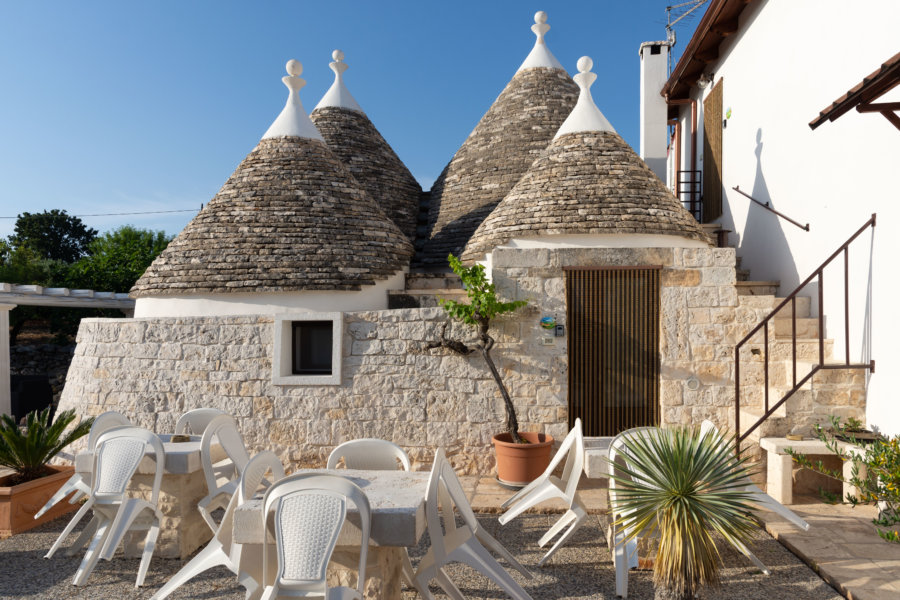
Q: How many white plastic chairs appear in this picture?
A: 11